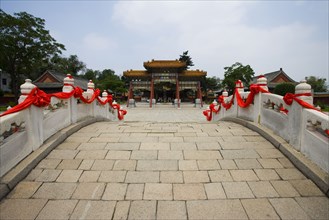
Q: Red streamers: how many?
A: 2